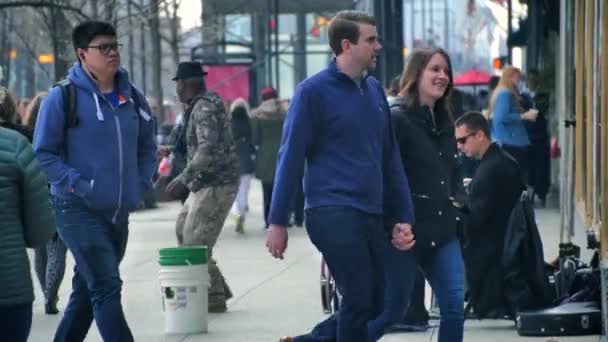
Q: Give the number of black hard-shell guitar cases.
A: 1